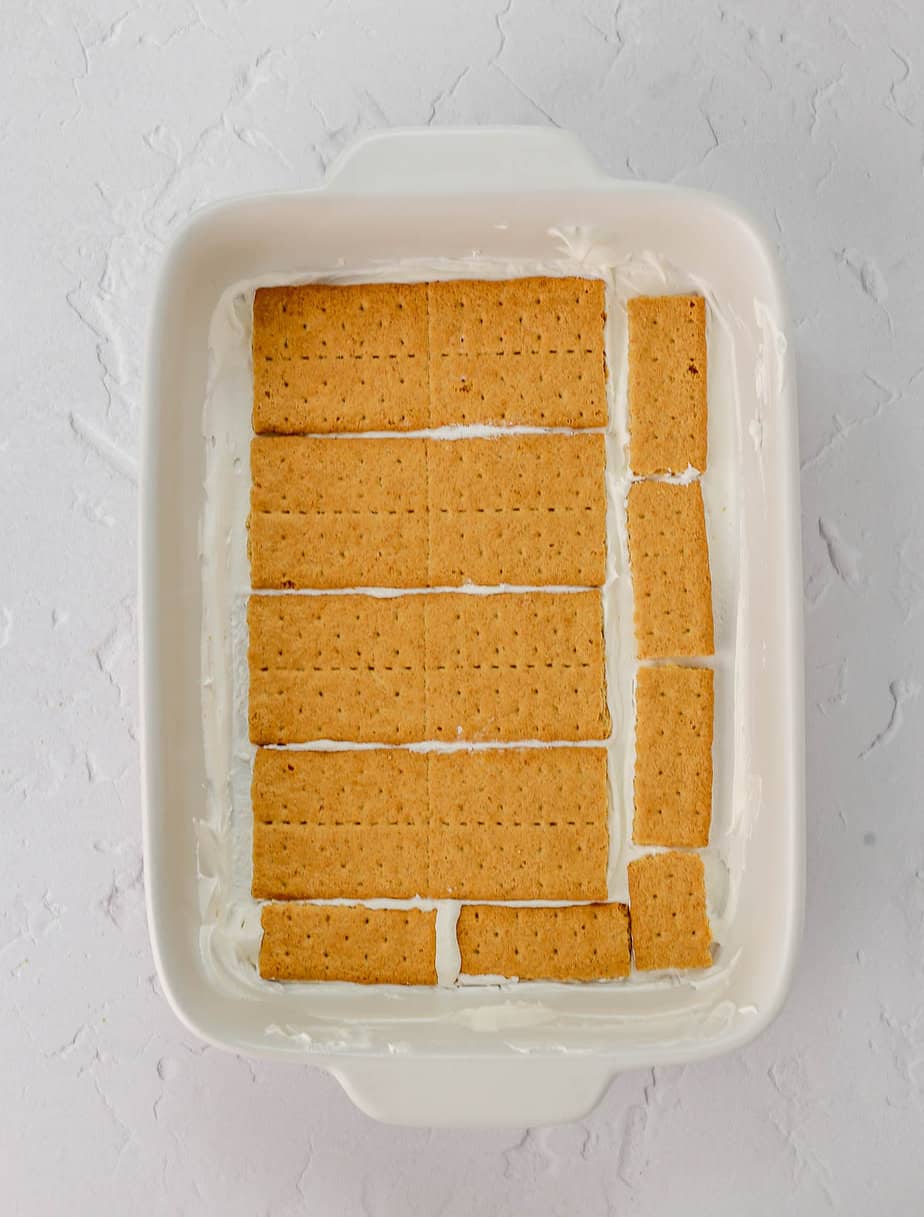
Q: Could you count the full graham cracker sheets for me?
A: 4